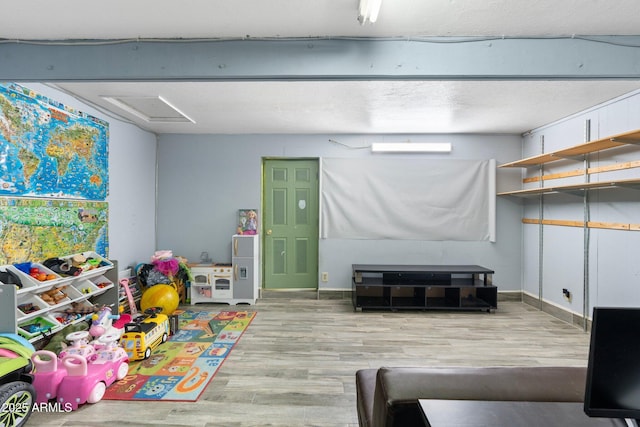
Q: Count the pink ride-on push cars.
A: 2